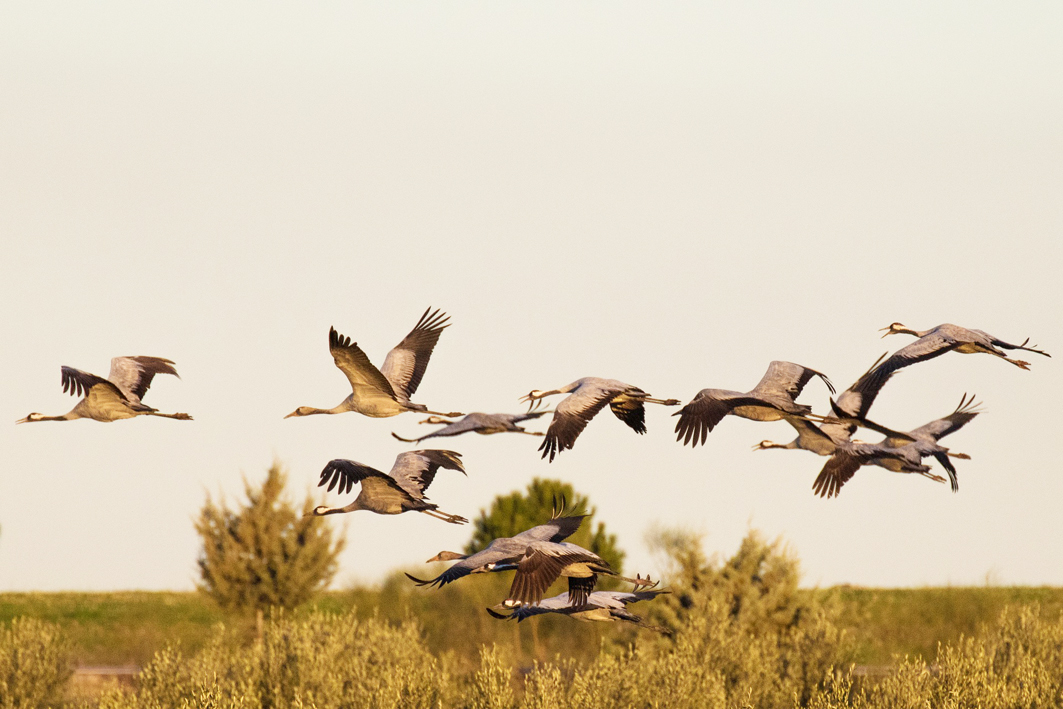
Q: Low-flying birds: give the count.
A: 13